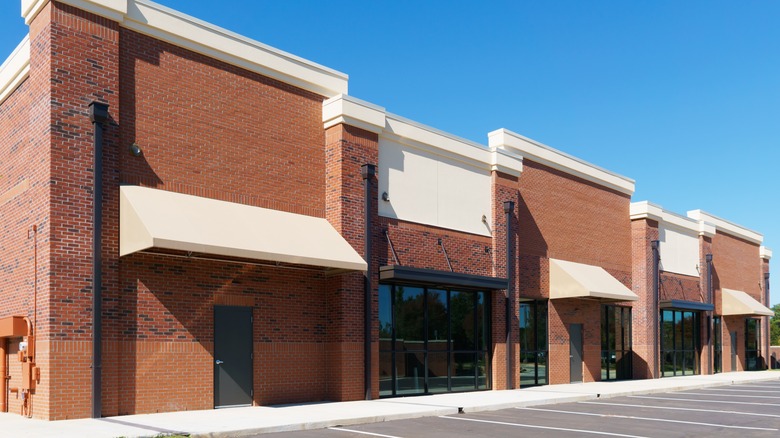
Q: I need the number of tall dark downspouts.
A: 6